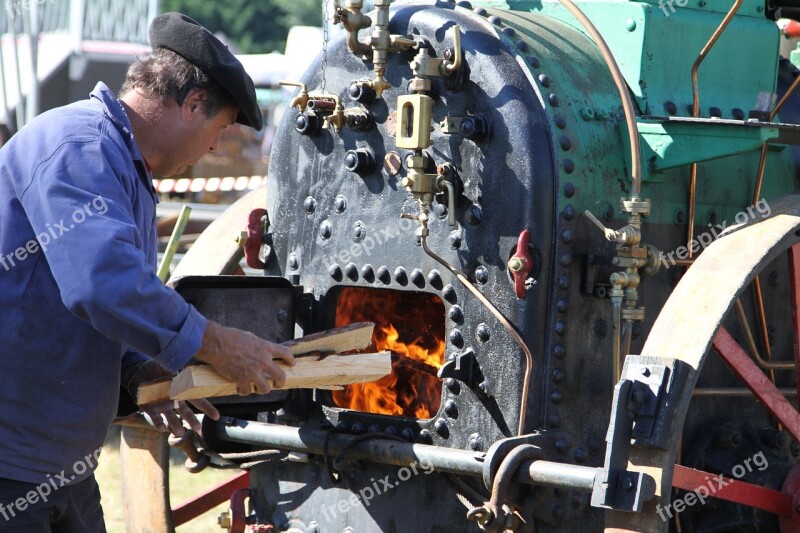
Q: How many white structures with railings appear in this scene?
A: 1